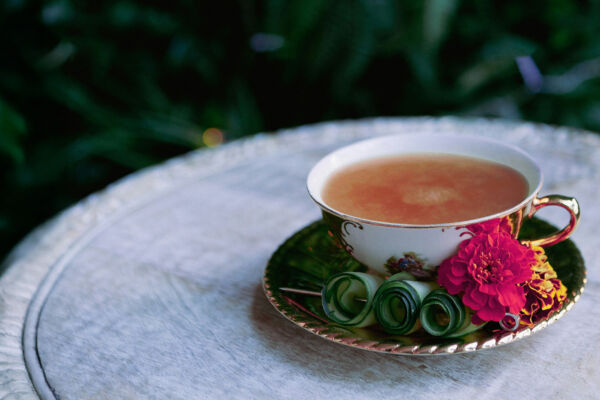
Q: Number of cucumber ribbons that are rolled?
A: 3